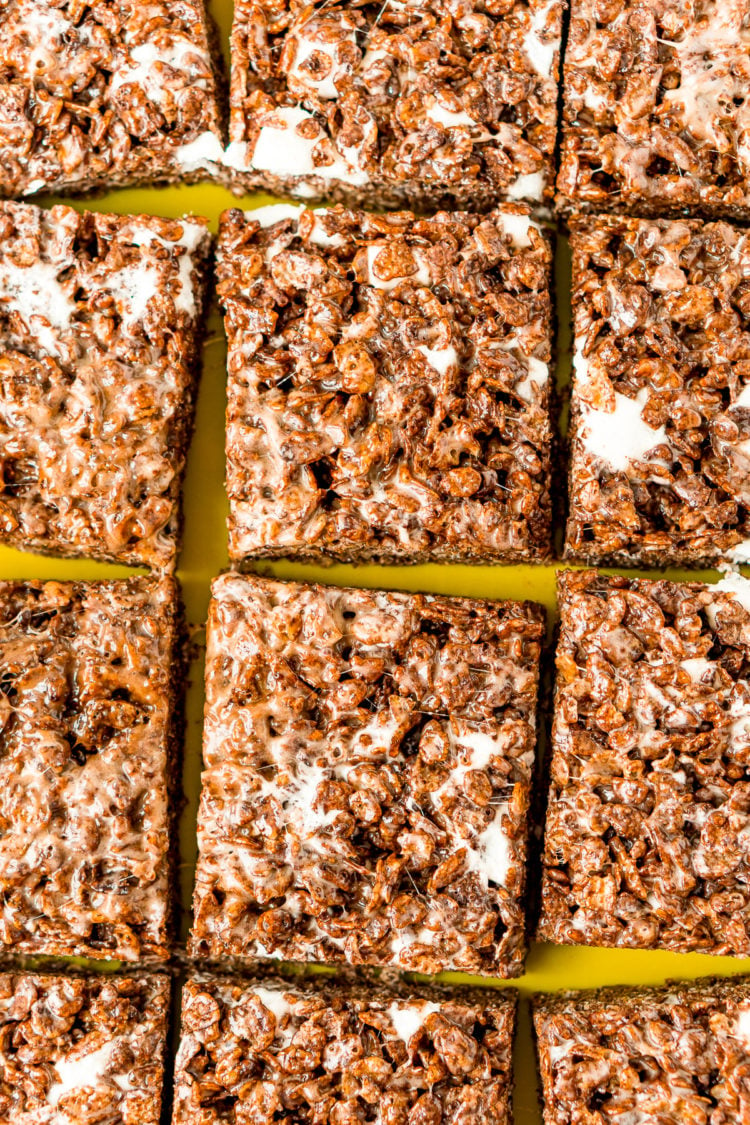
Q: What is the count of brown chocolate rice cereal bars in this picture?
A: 12